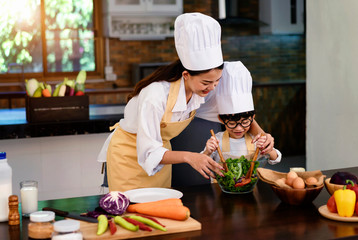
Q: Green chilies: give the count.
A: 3